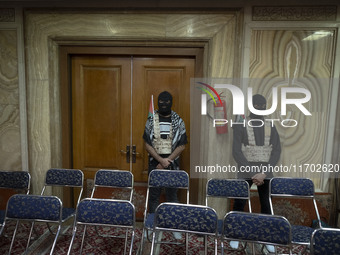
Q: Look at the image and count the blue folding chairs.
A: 11